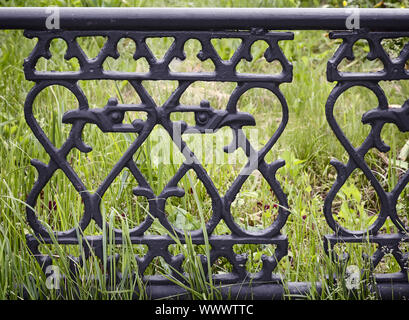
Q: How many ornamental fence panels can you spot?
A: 2